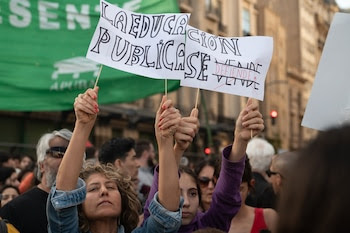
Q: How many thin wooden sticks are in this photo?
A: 4